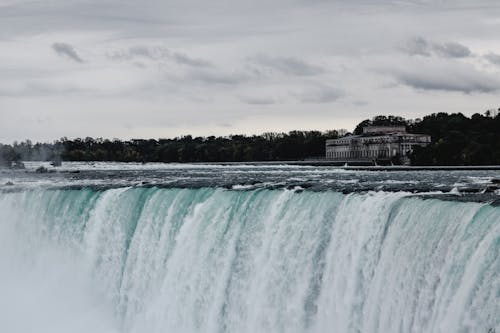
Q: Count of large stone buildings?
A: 1